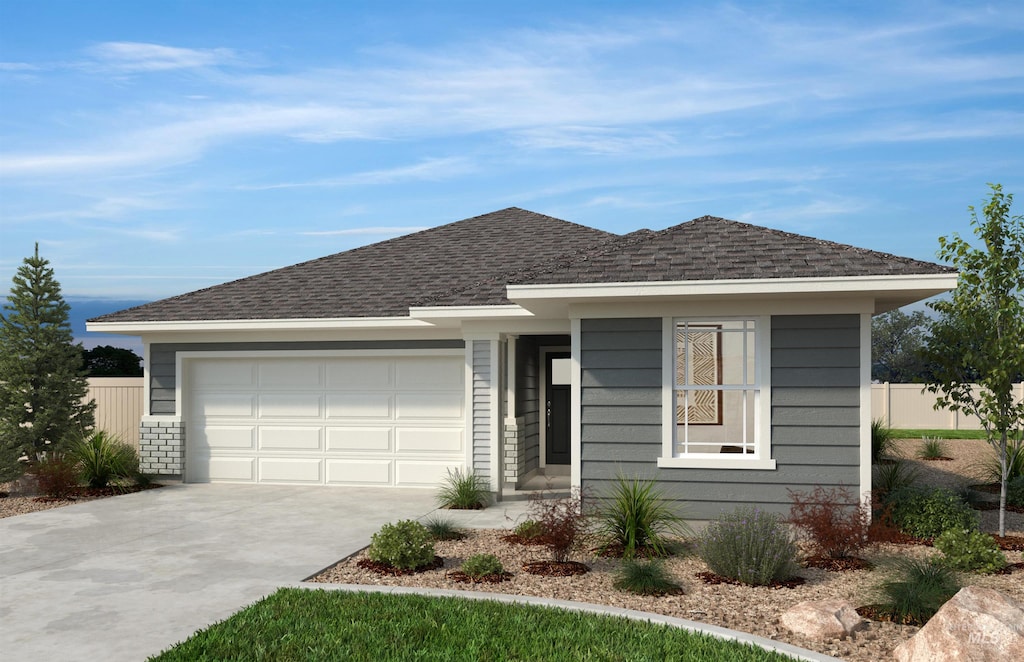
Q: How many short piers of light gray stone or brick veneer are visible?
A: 2